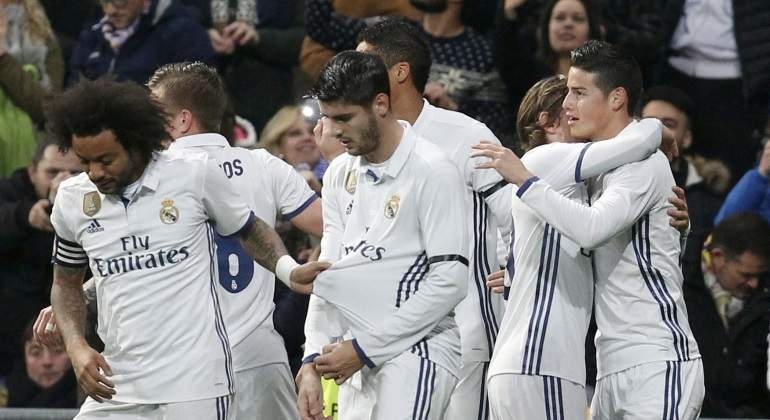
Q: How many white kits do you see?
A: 6